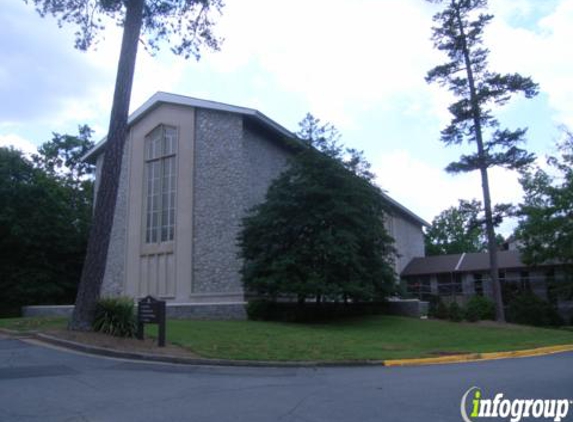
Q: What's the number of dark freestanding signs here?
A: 1